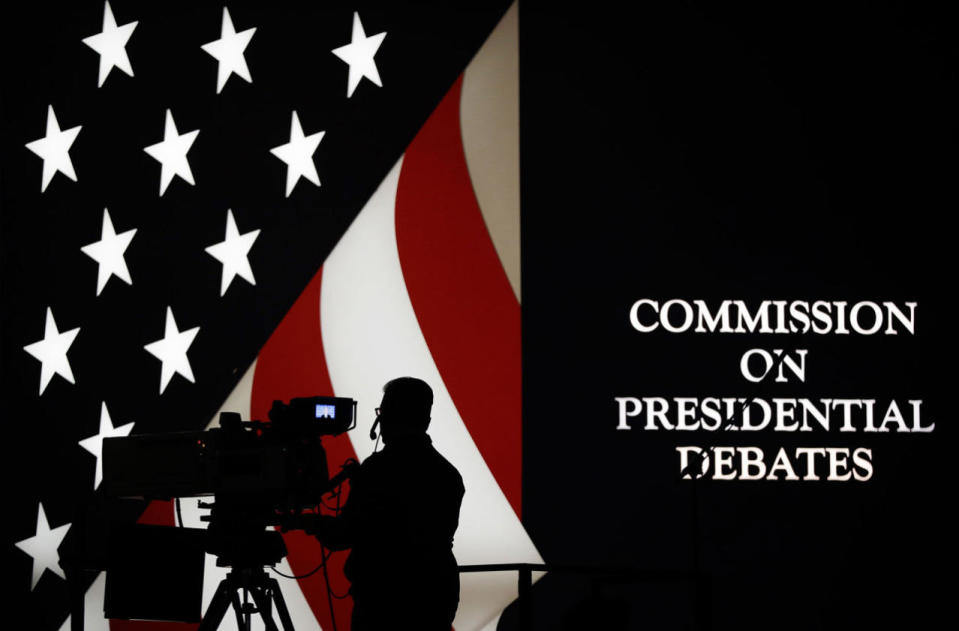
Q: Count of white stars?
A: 12